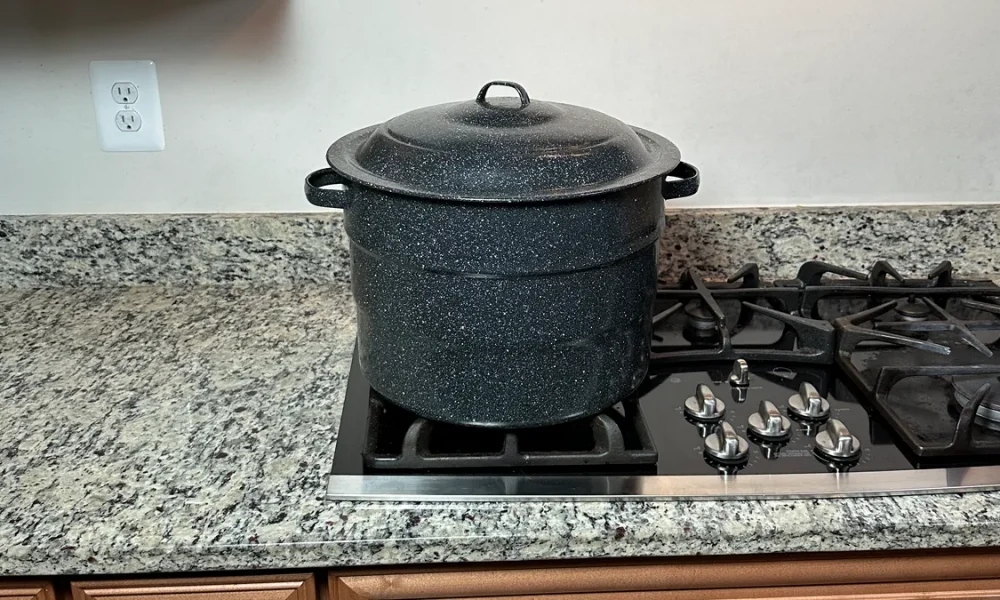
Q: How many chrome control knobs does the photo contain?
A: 6